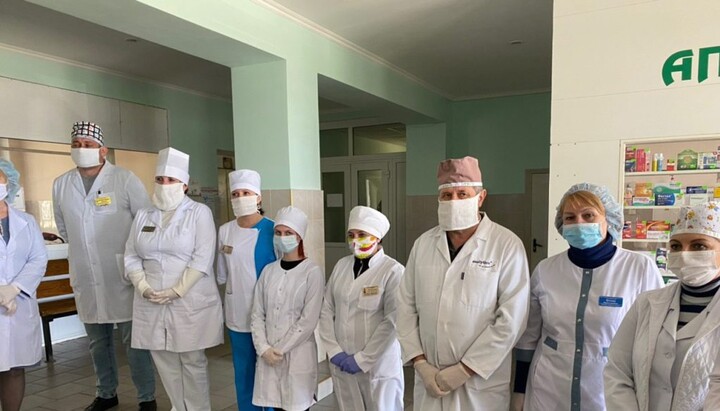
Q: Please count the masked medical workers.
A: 9